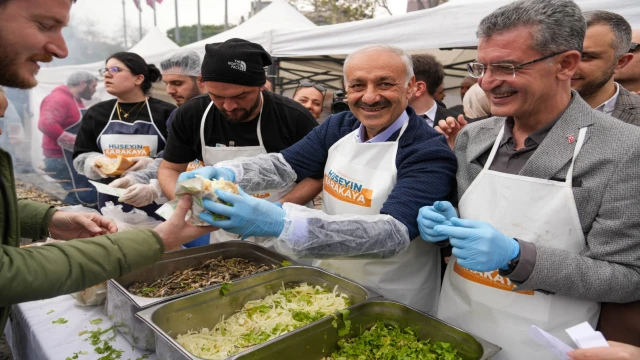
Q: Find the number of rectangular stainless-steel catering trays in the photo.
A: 3